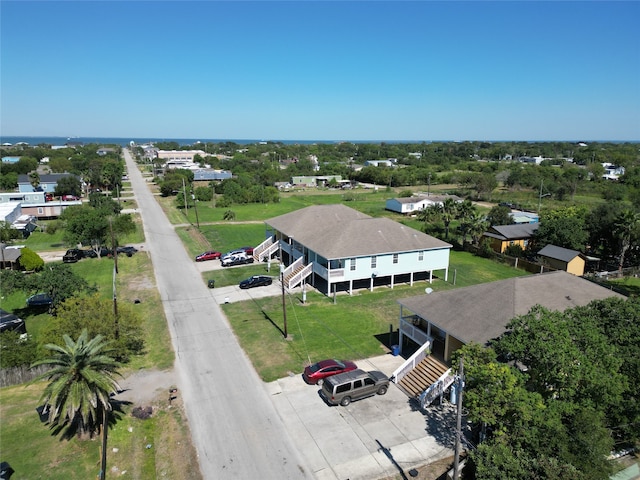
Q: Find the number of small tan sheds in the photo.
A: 1